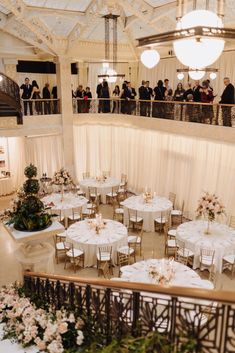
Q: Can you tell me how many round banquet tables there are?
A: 6